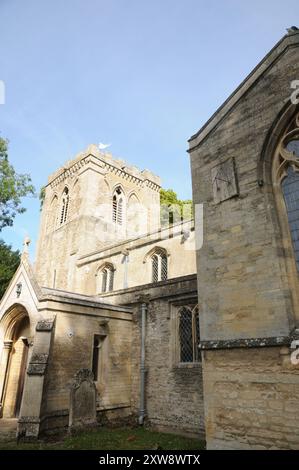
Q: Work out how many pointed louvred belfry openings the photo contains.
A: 2